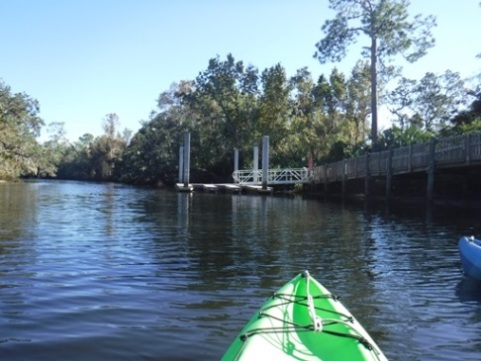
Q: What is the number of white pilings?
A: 5